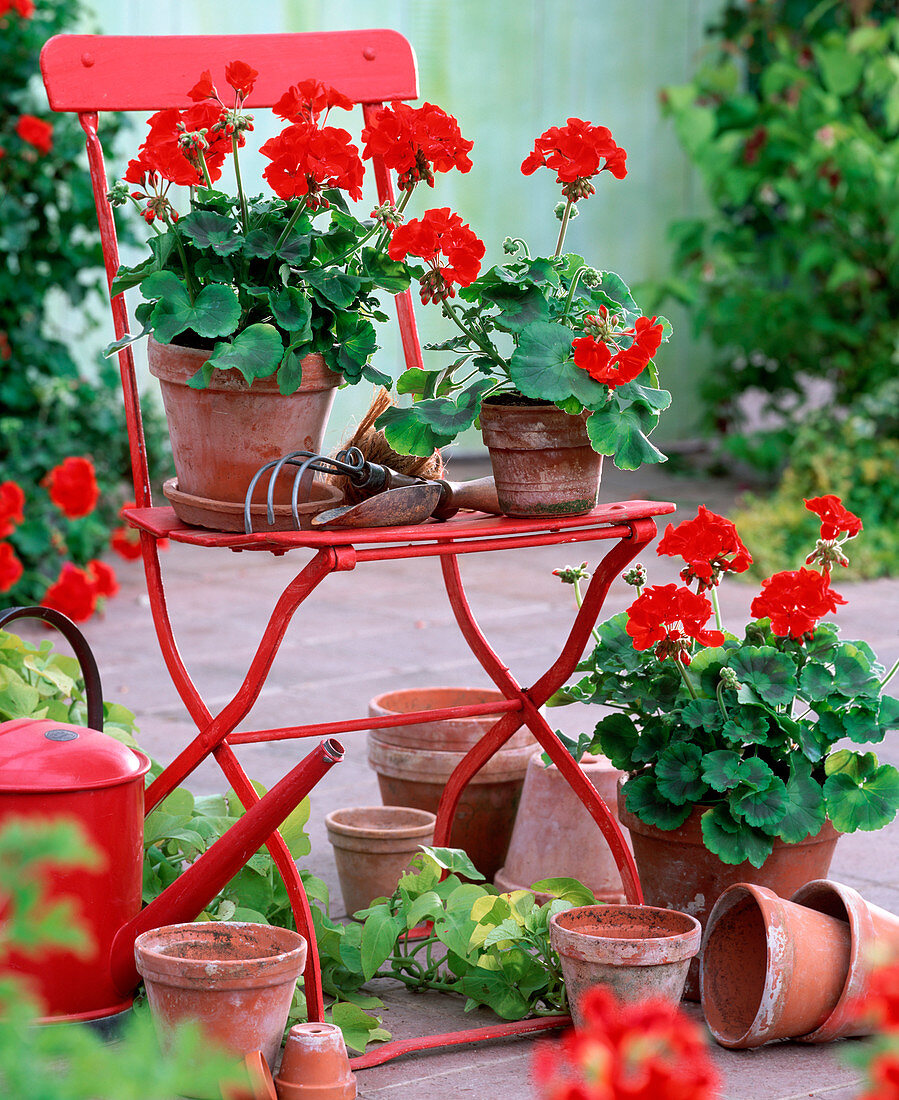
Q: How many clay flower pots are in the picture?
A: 13